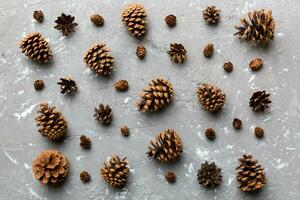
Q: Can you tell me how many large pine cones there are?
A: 11